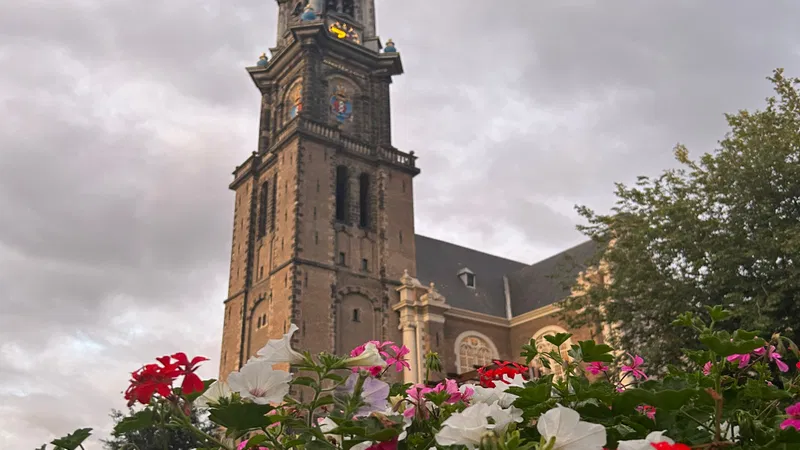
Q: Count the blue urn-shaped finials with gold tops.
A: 3